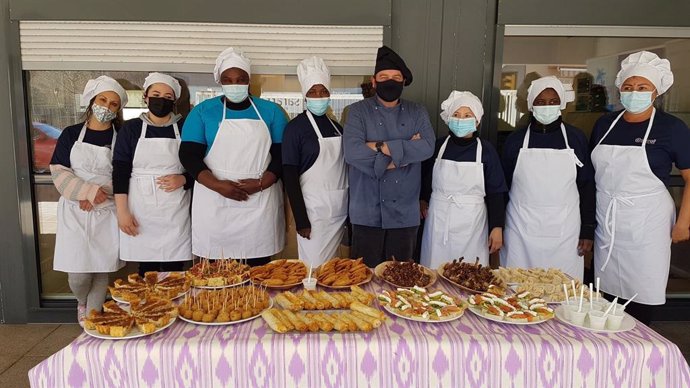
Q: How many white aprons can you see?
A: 7